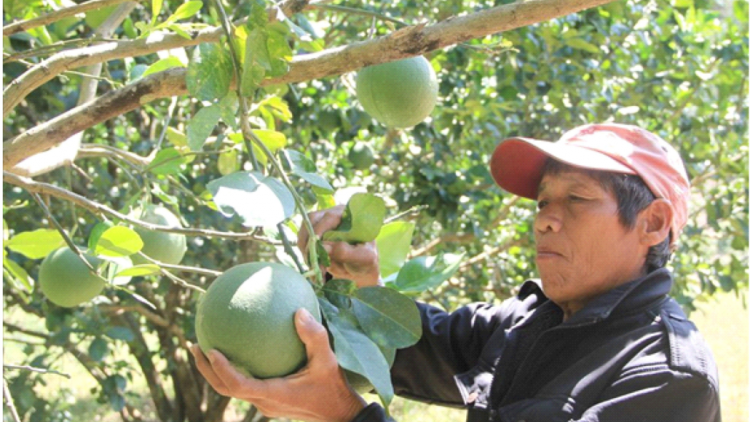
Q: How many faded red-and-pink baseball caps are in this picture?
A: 1